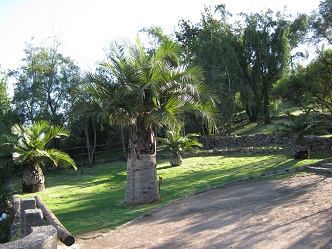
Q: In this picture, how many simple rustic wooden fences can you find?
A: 1